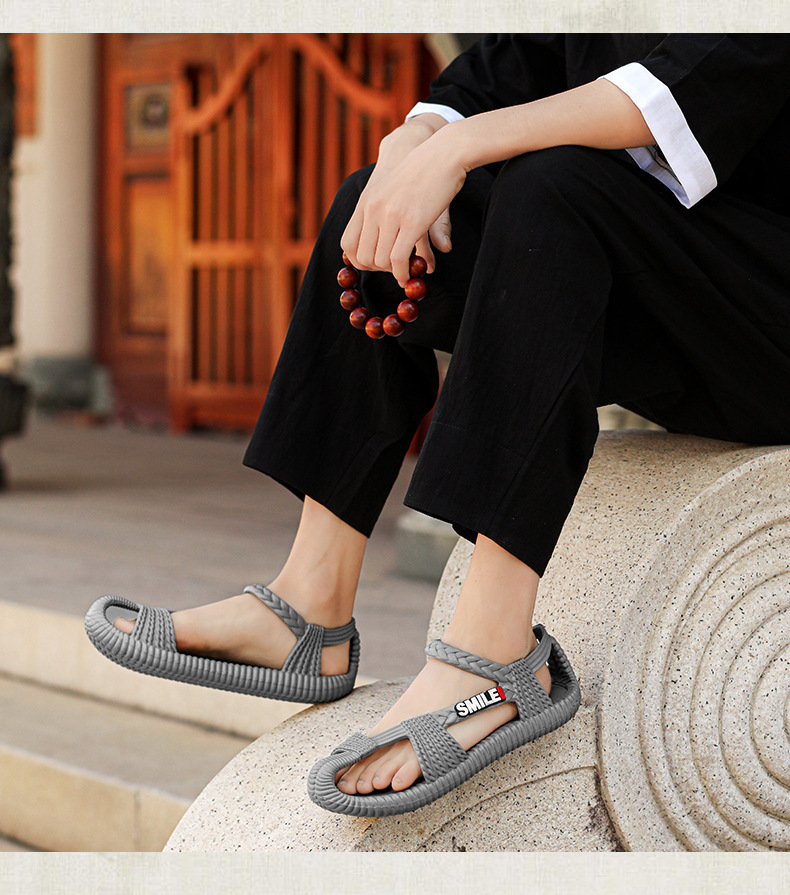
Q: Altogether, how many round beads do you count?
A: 9